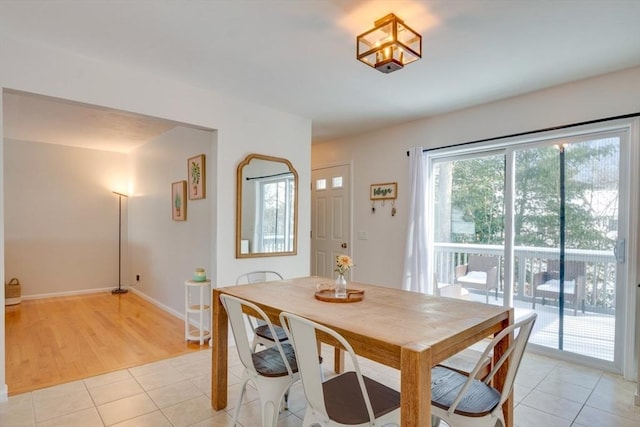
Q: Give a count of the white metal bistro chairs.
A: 4